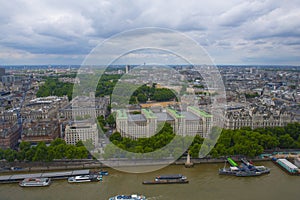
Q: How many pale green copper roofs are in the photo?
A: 4